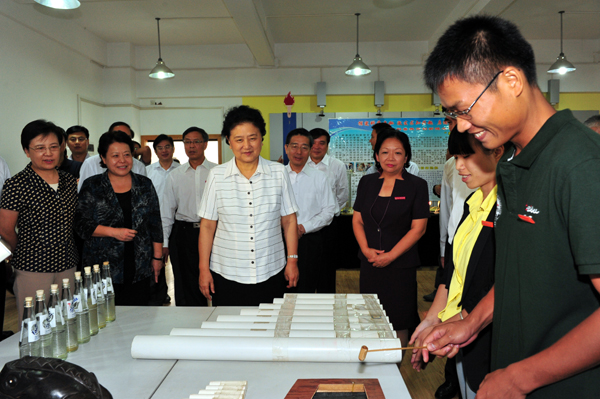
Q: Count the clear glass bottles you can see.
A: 8